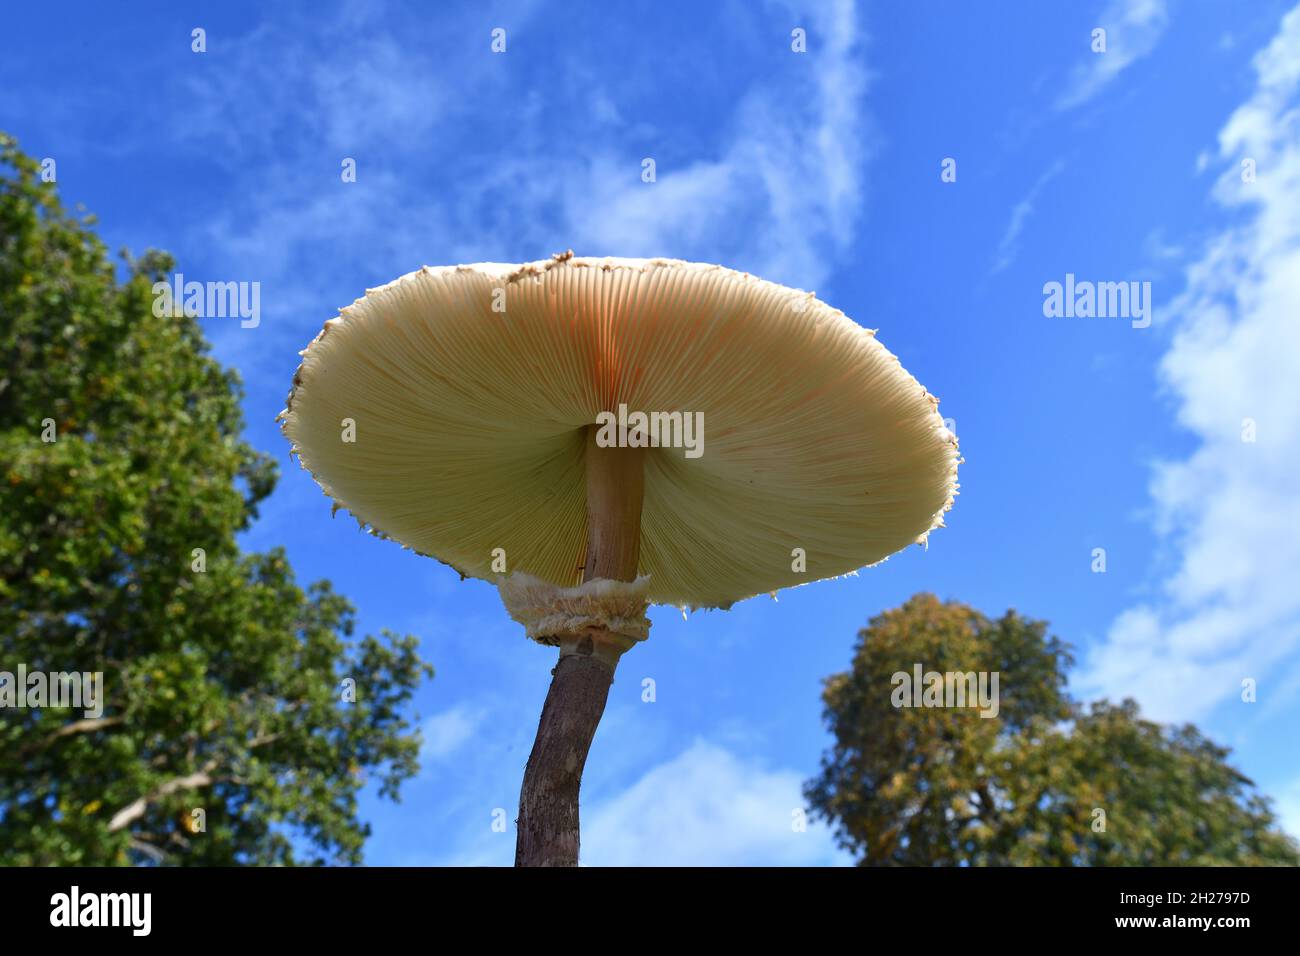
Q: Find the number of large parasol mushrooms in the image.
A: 1